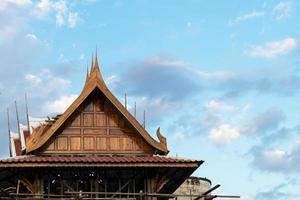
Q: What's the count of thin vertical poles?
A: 6